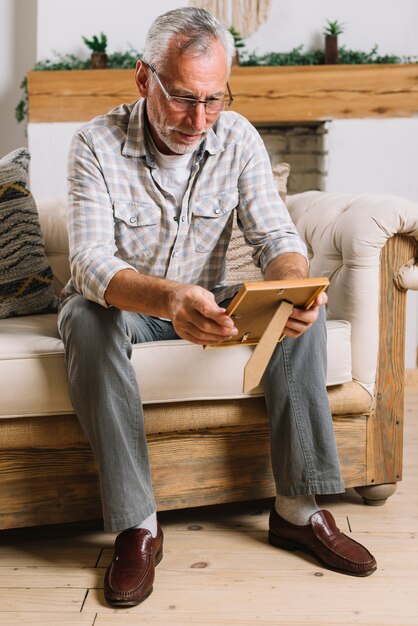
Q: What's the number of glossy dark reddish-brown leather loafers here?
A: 2